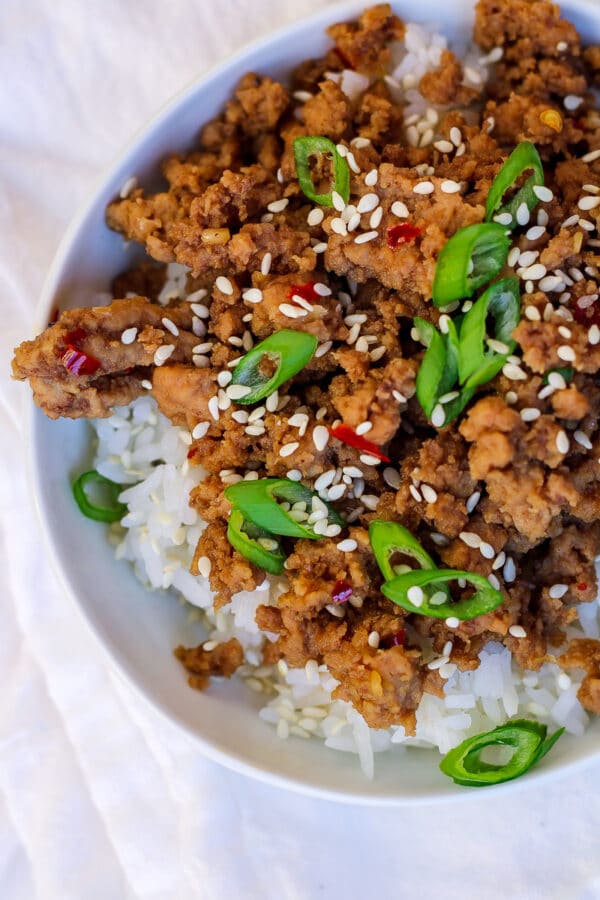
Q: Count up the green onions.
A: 12